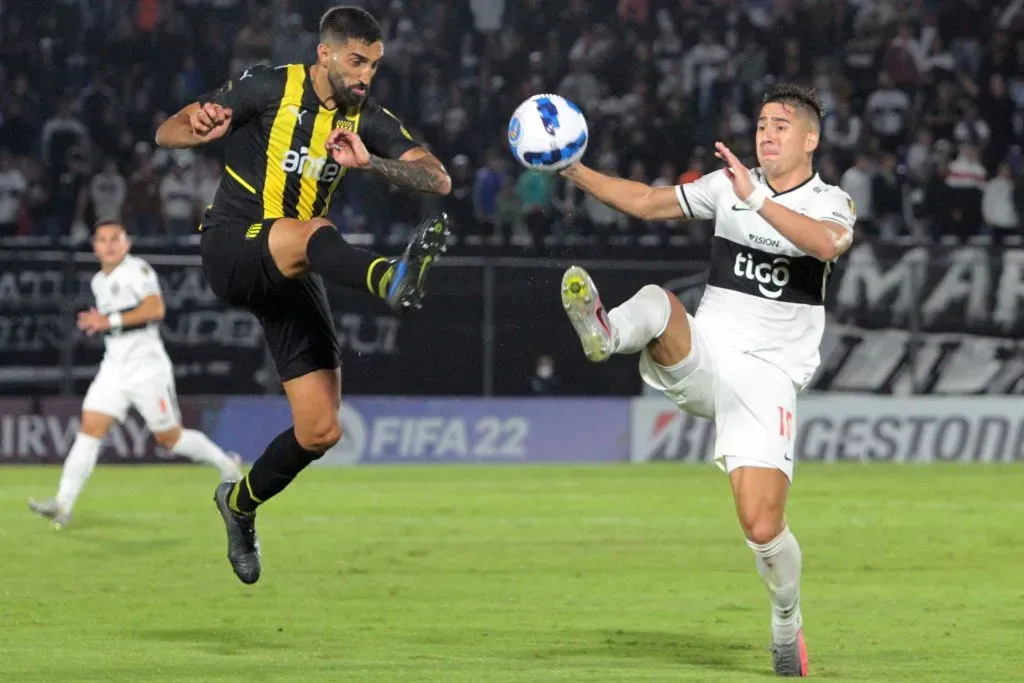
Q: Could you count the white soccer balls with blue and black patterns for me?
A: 1